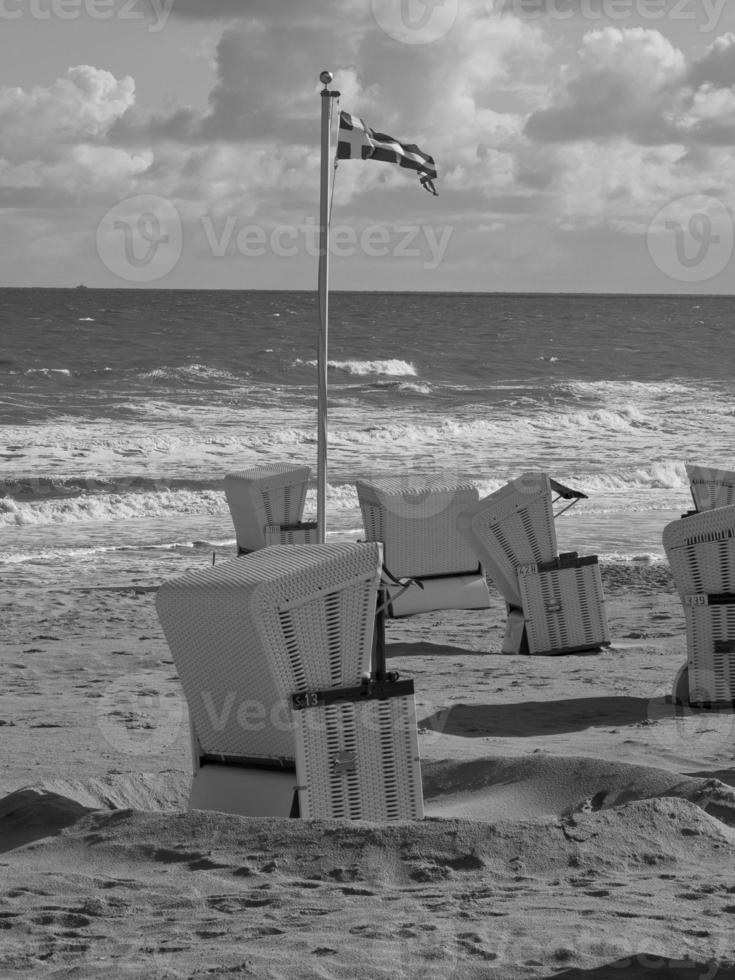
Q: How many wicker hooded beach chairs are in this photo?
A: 6